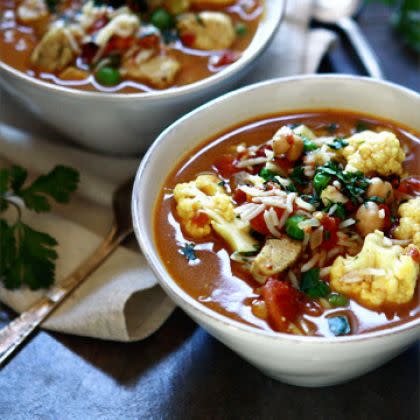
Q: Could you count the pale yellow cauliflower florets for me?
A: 4